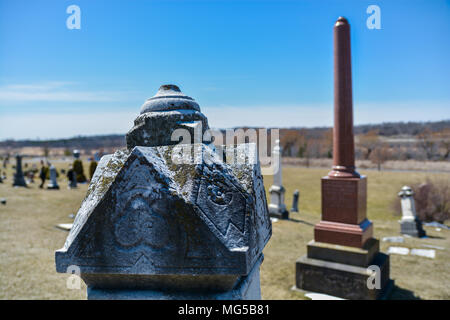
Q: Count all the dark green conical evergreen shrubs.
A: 2